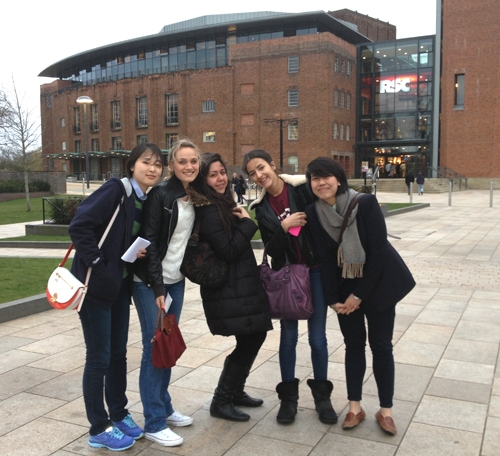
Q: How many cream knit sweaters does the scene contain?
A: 1